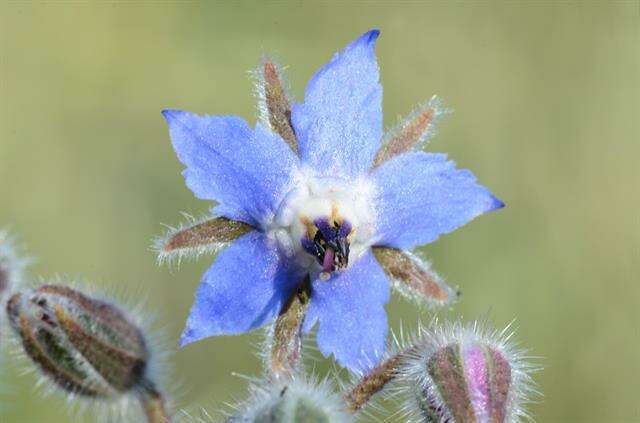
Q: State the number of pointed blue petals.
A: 5